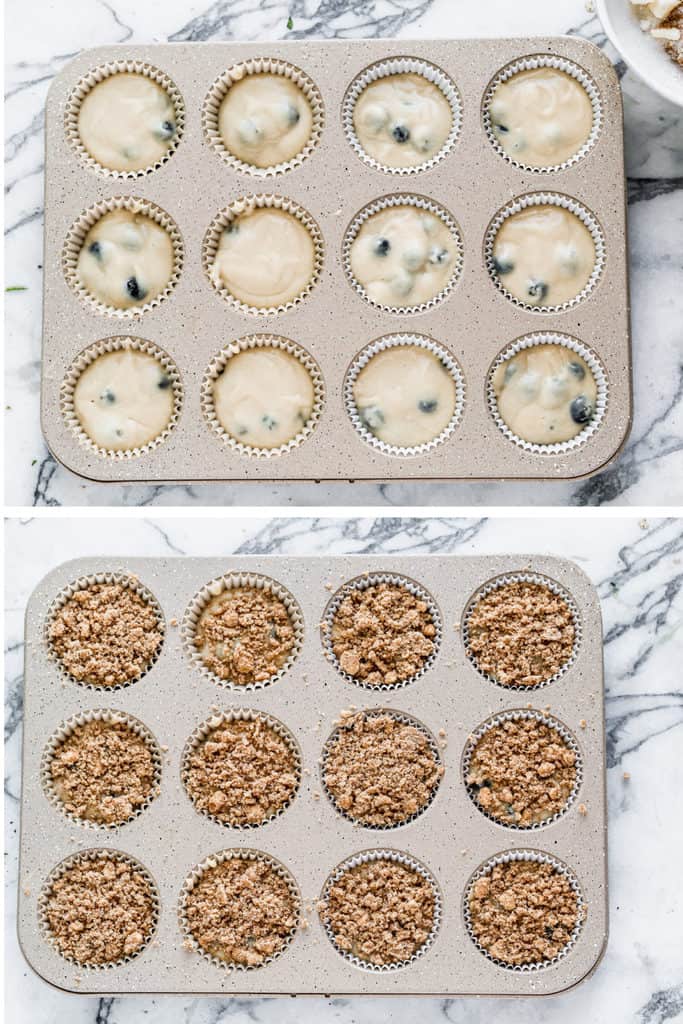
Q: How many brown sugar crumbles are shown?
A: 12